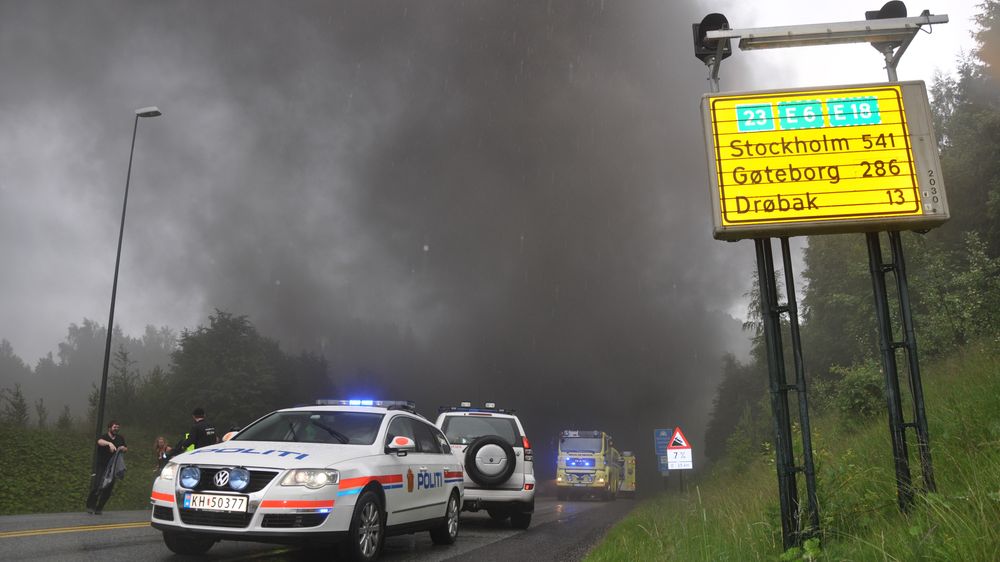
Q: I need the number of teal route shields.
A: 3